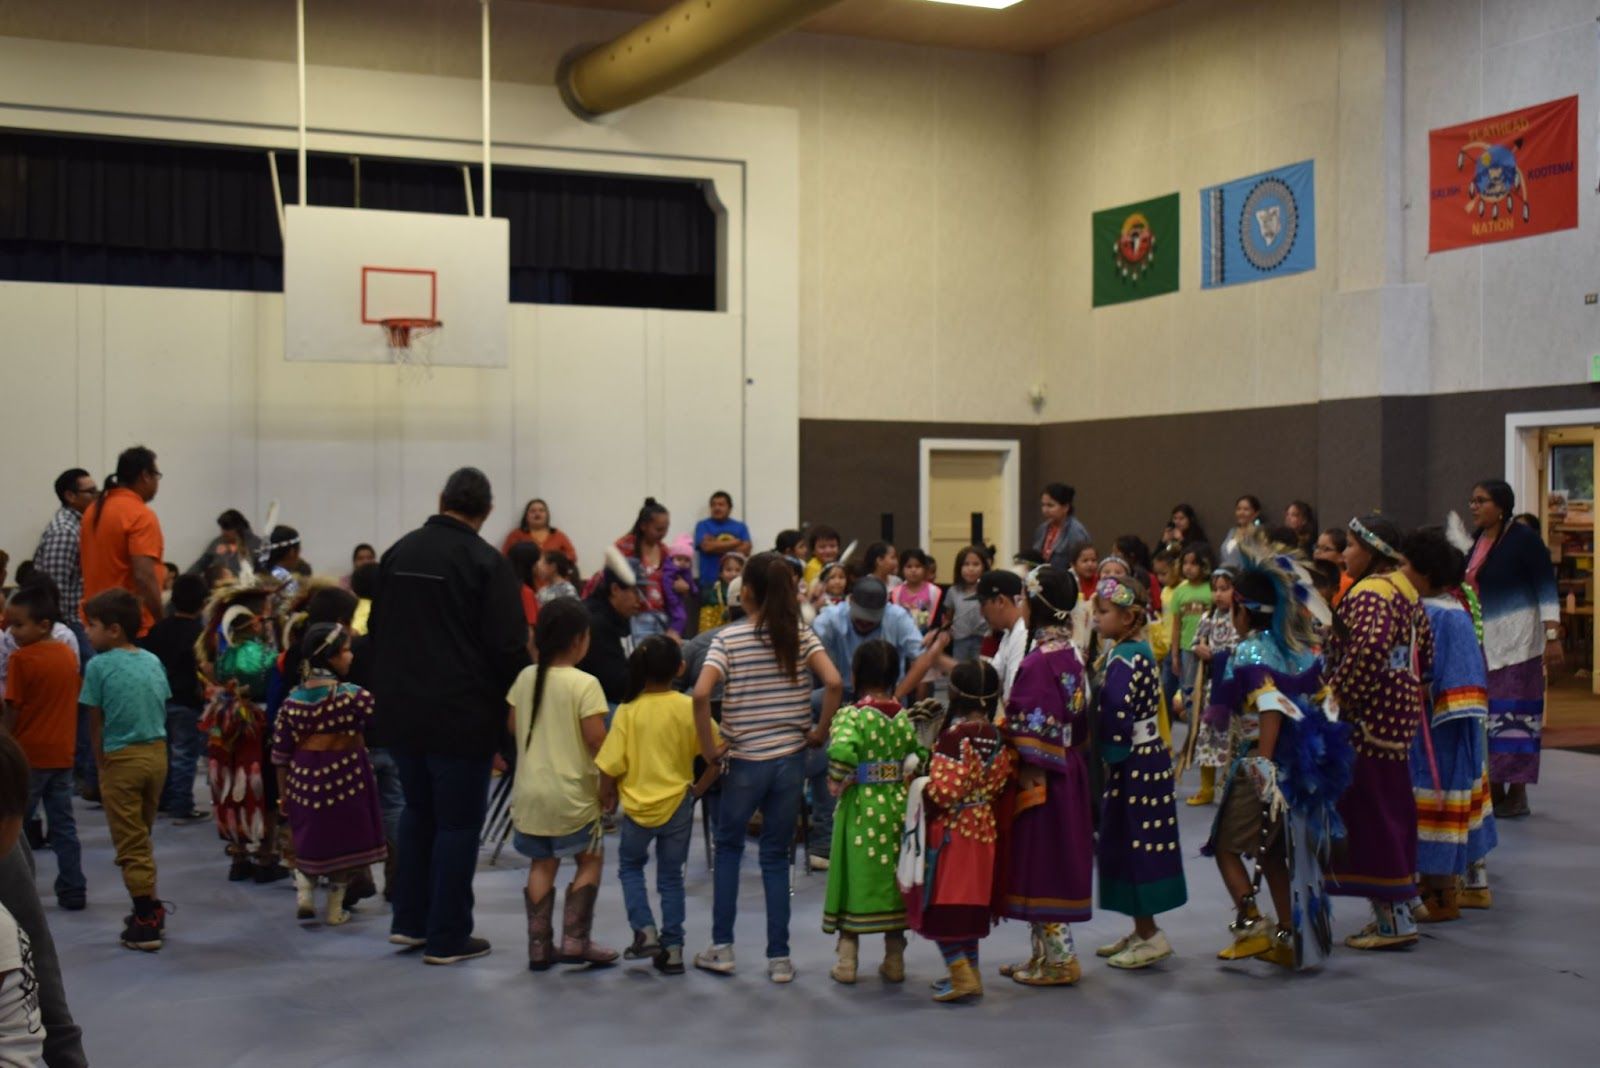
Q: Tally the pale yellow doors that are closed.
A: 1